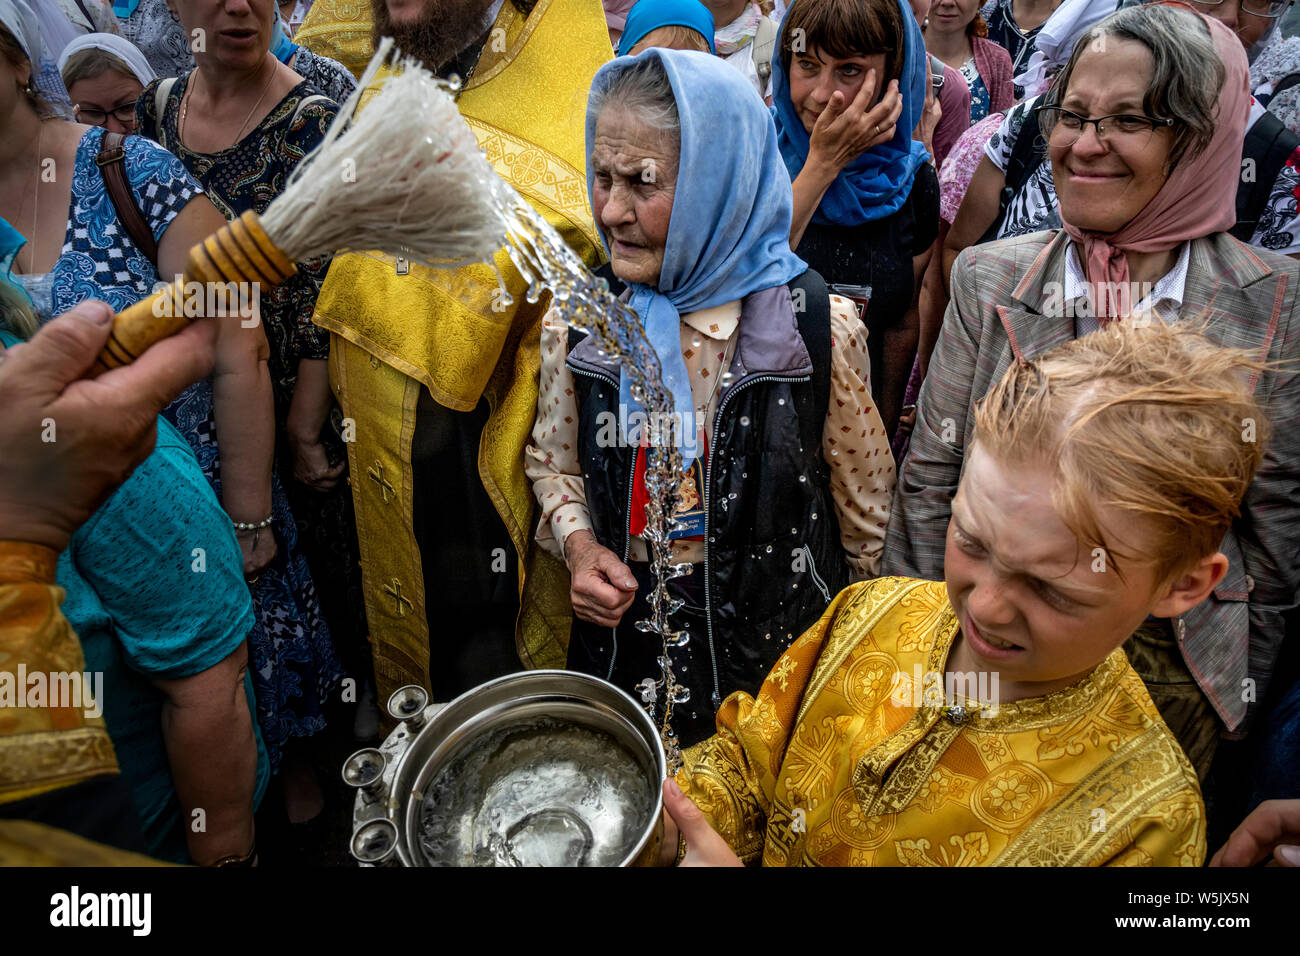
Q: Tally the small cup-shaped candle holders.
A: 3